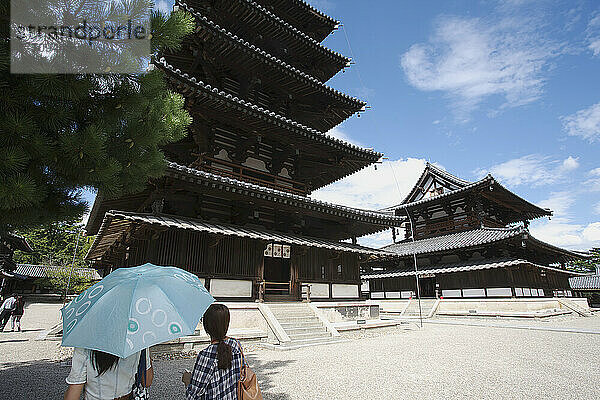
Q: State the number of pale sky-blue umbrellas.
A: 1